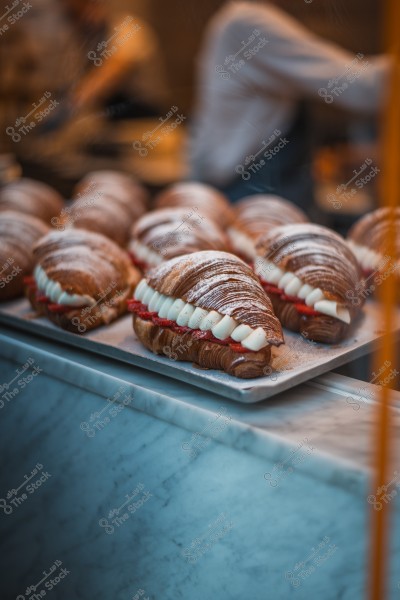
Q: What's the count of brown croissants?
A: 11